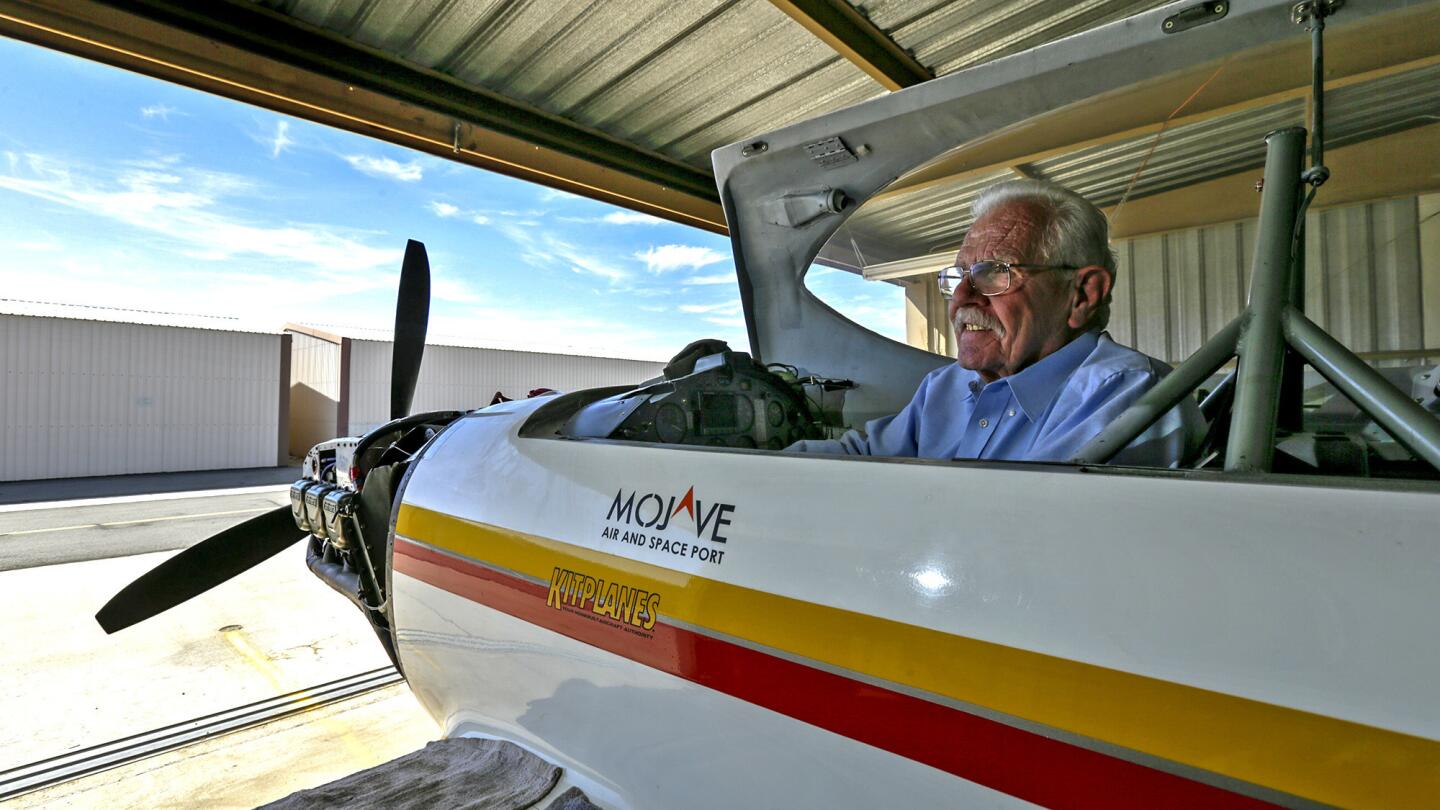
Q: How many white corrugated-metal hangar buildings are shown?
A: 2